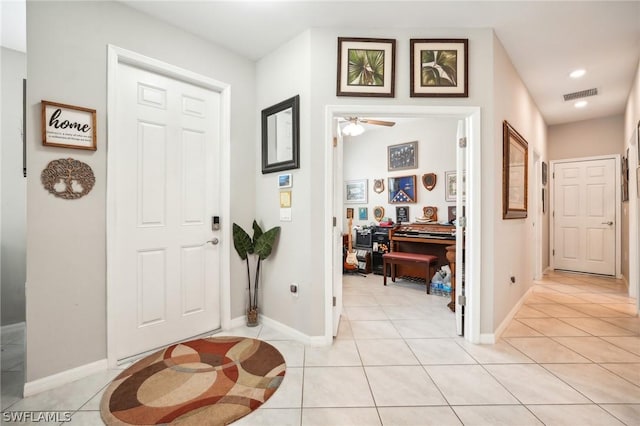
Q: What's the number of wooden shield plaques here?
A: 3